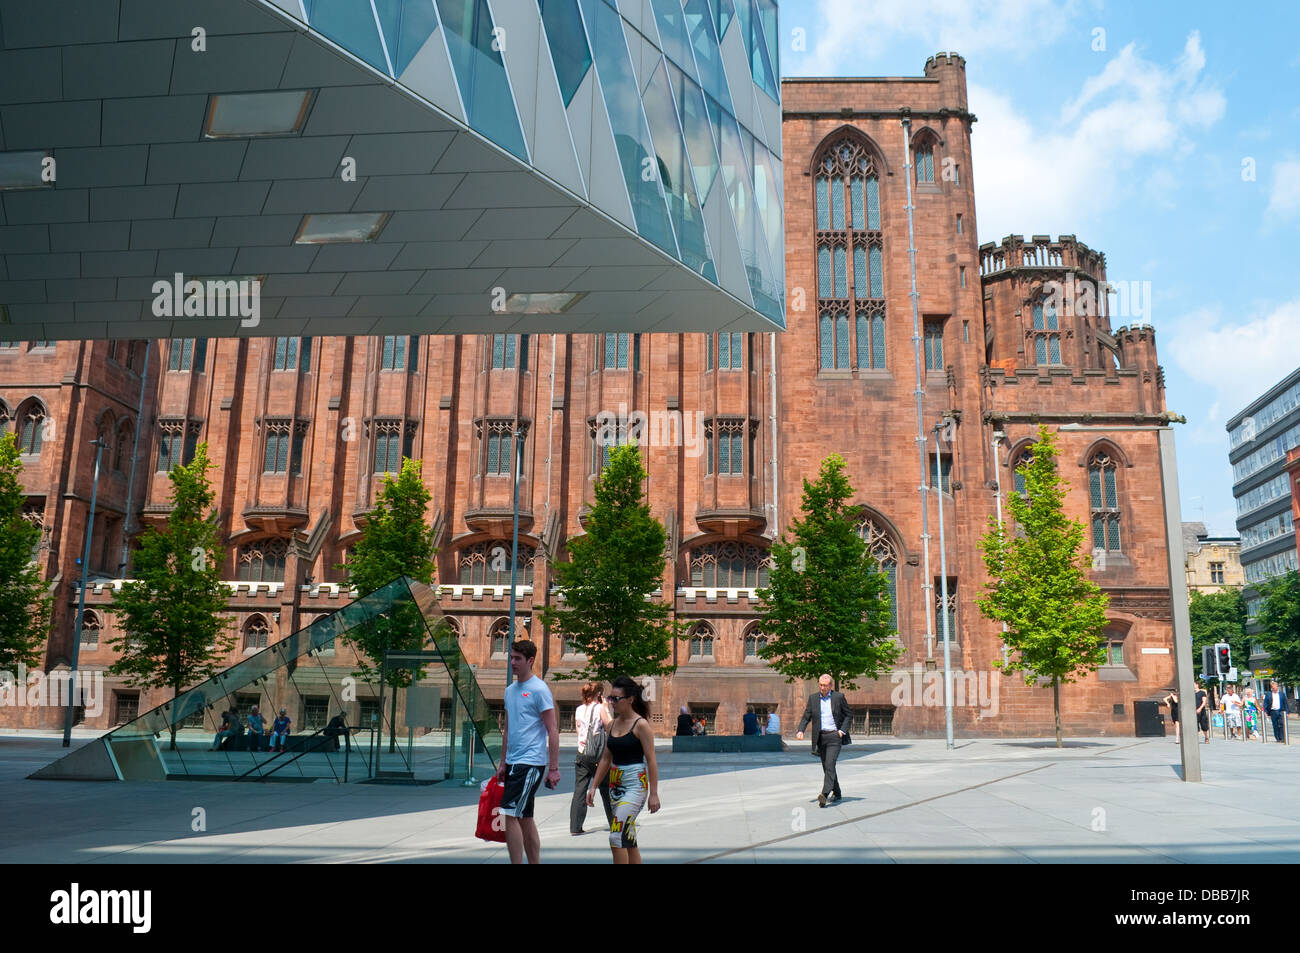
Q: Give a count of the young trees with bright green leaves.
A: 6